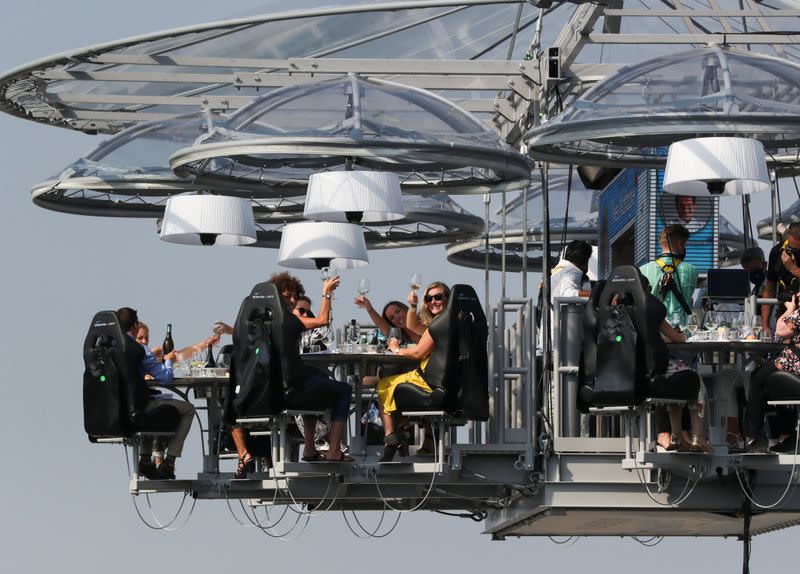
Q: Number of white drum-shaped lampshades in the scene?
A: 4